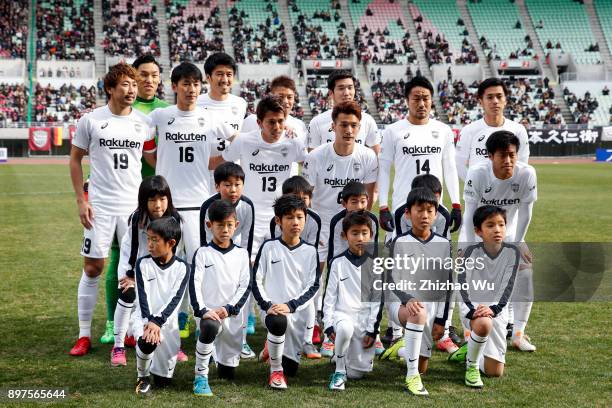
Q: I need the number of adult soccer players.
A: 11